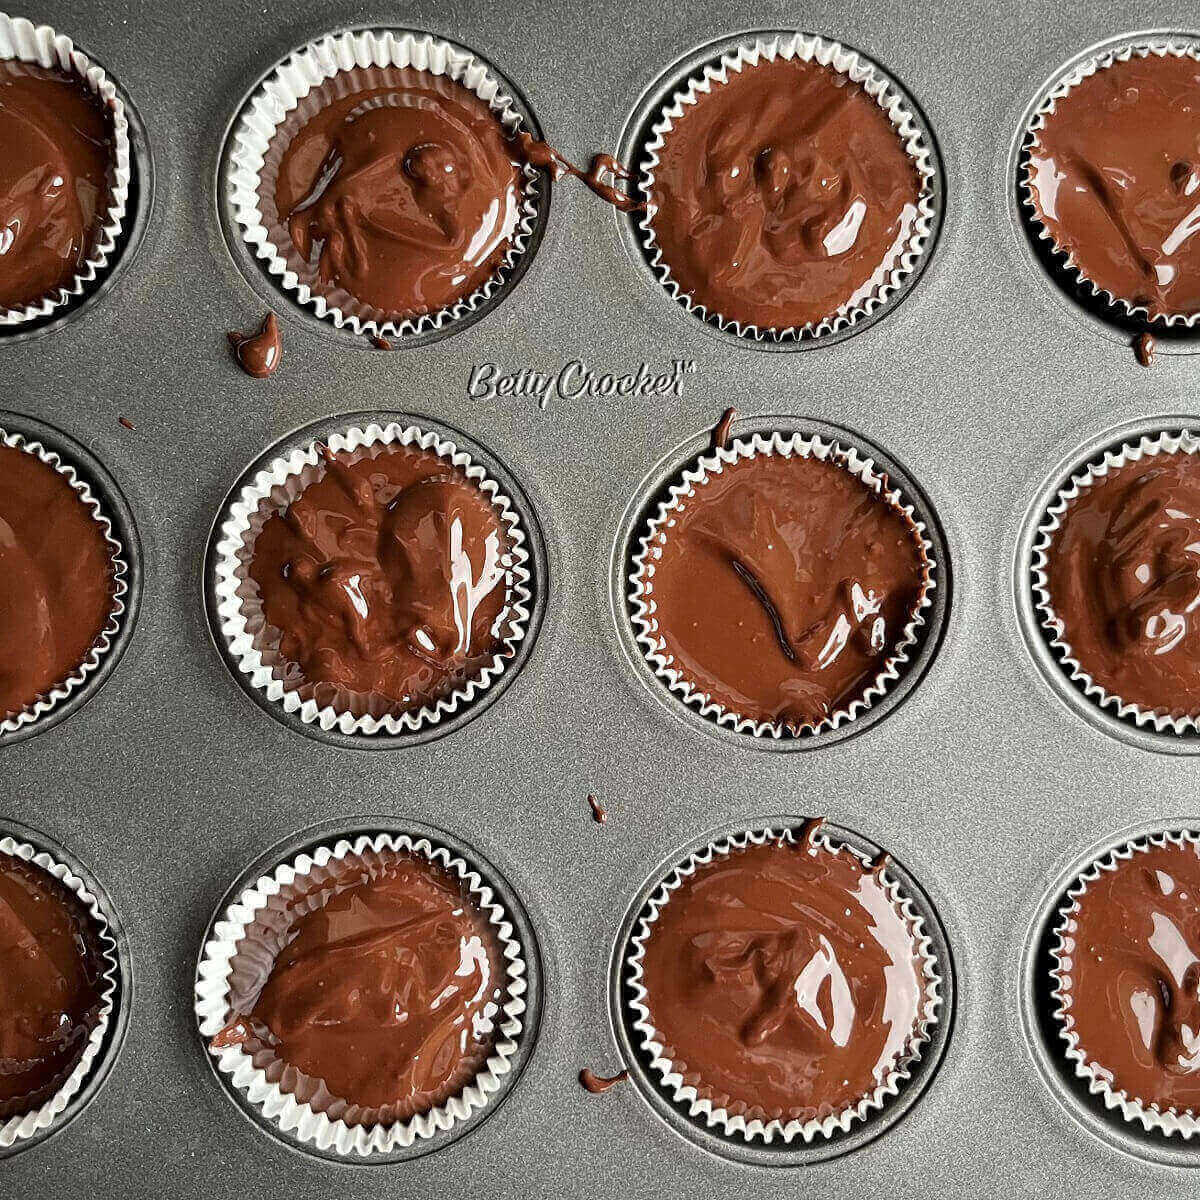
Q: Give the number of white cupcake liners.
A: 12